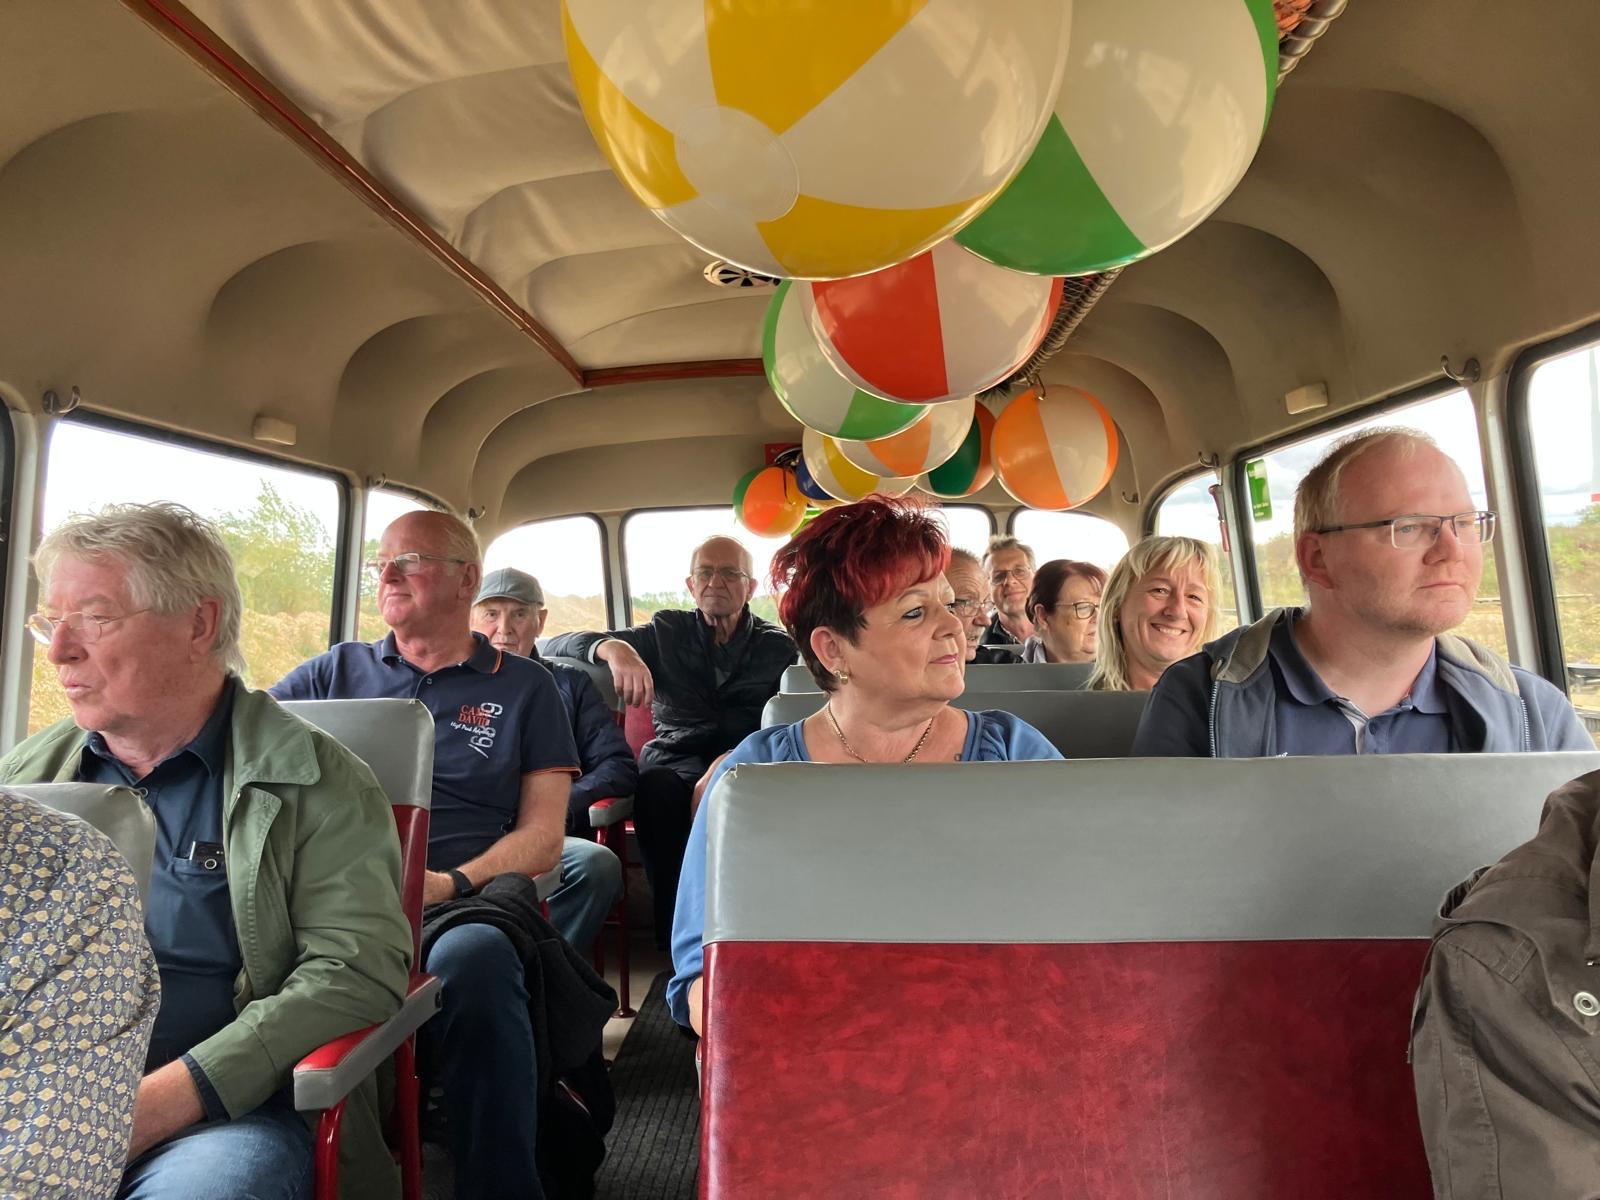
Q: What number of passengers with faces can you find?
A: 10